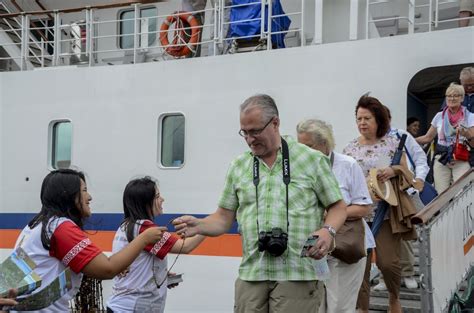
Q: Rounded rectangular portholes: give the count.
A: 2